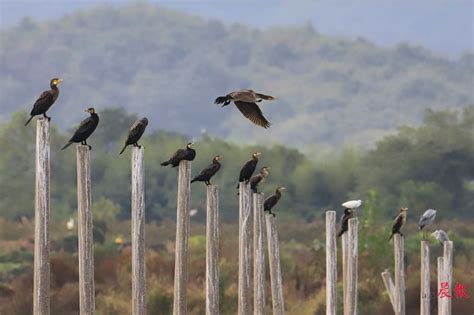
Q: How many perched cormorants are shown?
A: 10